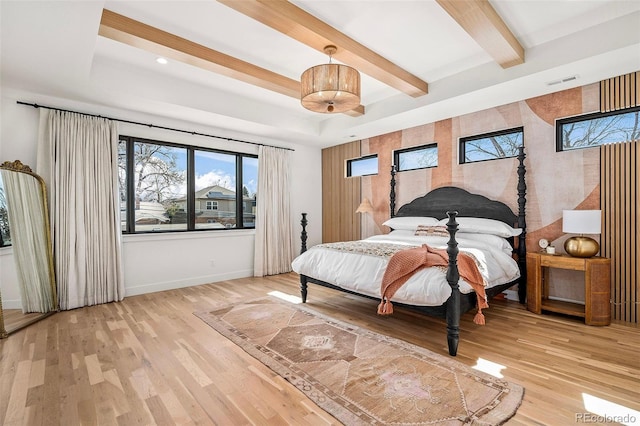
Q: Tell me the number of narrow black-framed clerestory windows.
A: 4